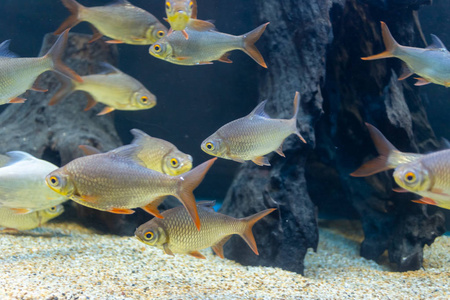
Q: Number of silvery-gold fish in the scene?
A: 14